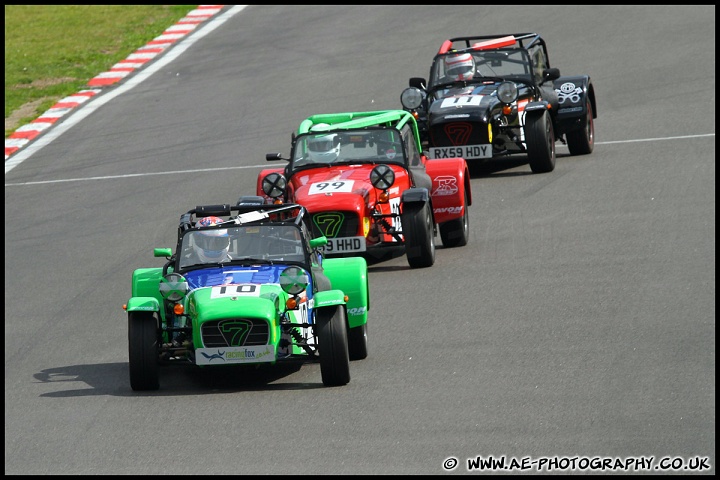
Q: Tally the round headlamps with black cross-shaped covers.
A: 2